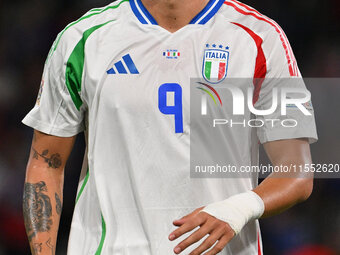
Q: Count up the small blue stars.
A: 4